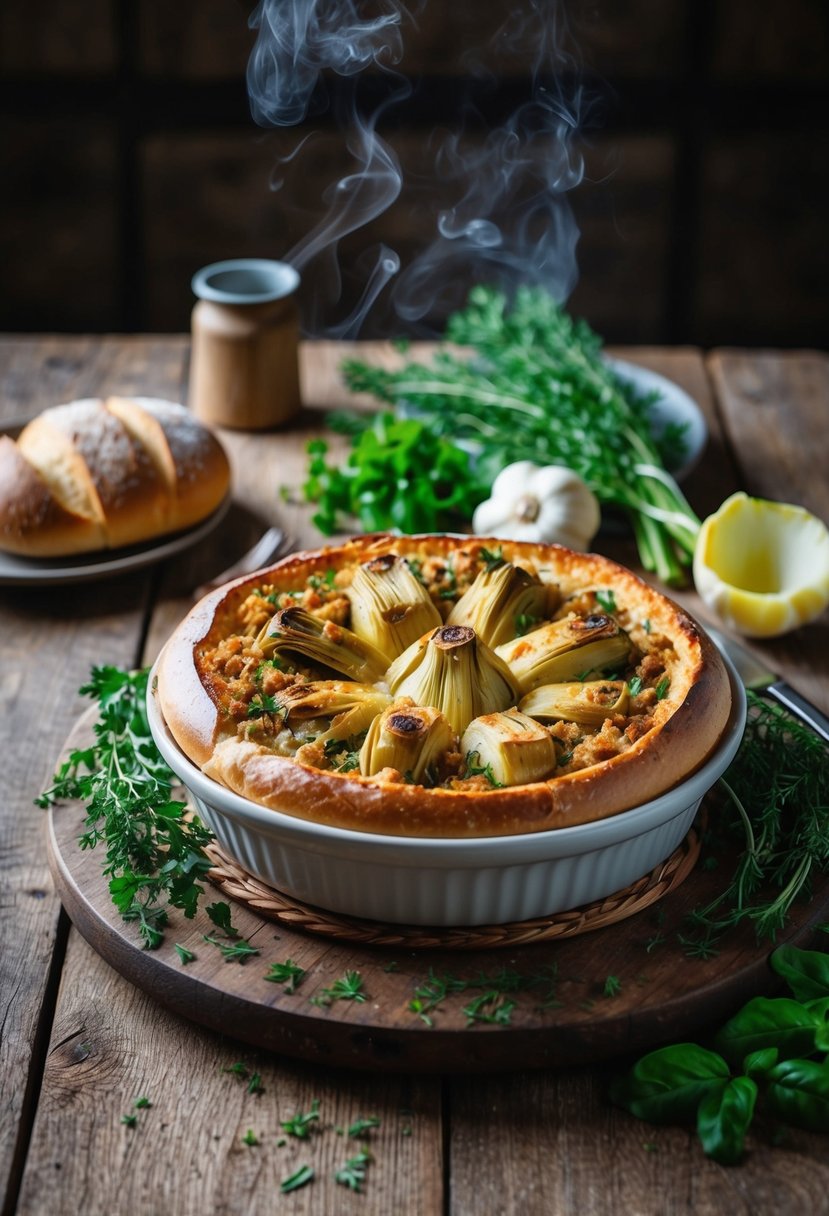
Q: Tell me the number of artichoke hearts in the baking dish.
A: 9